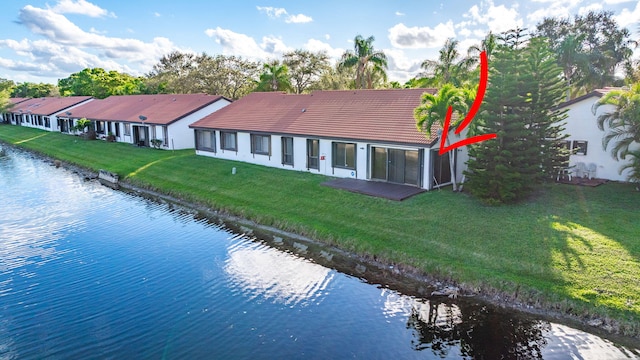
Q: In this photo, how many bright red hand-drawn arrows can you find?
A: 1